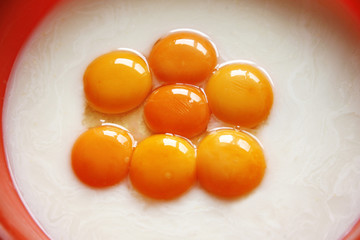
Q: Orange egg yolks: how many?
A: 7